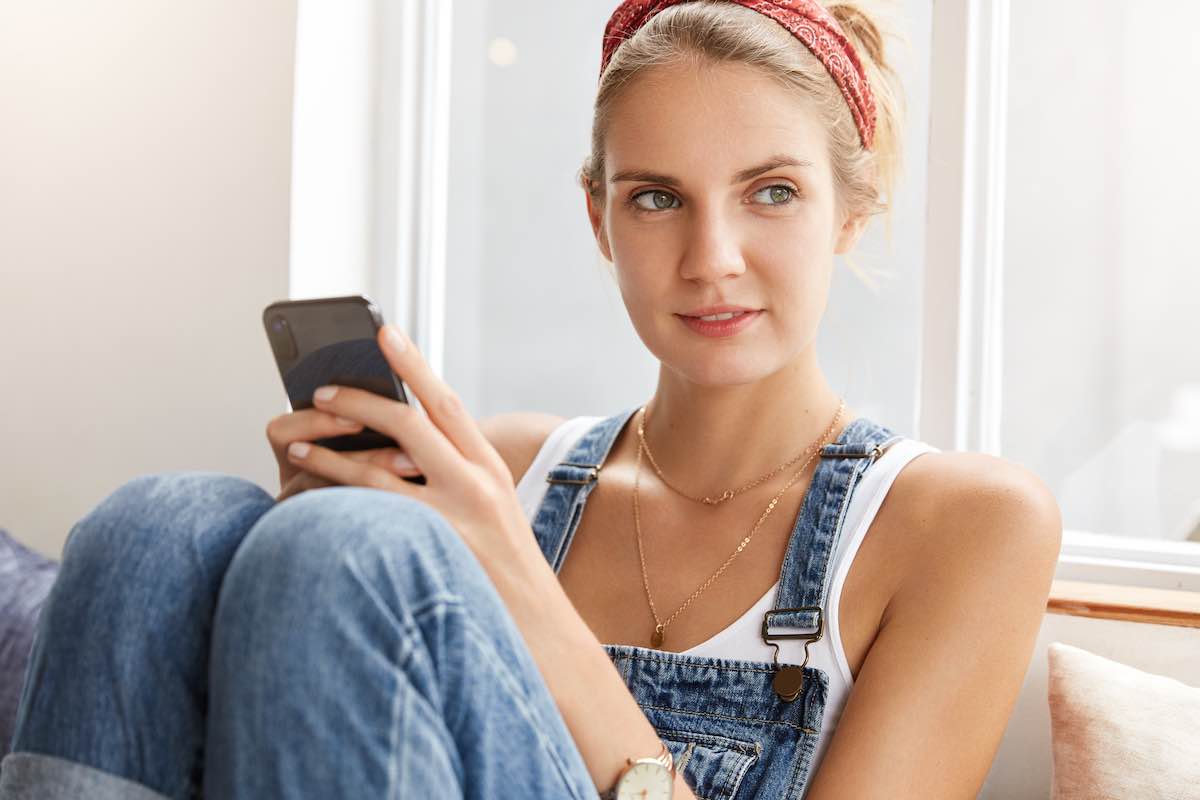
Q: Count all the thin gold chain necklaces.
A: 2